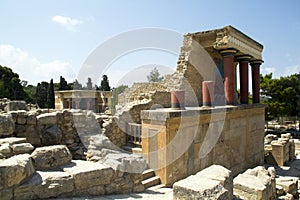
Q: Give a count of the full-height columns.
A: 3